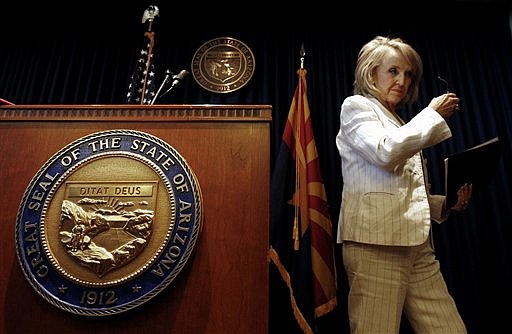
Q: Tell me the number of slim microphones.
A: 2